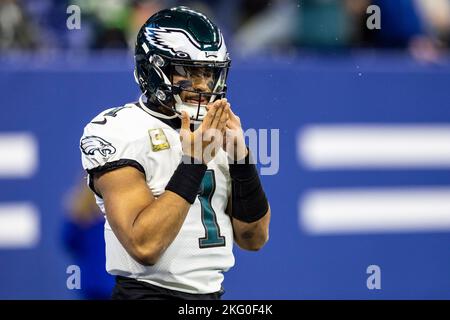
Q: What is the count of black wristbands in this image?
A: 2